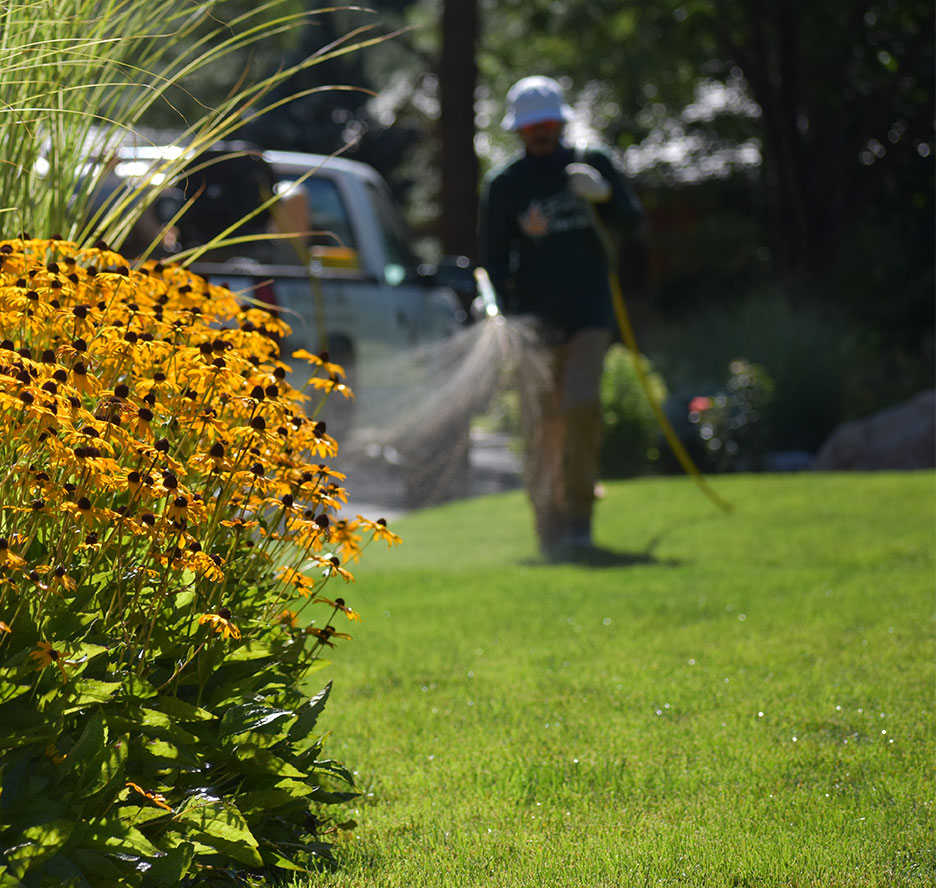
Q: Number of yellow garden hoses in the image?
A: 1